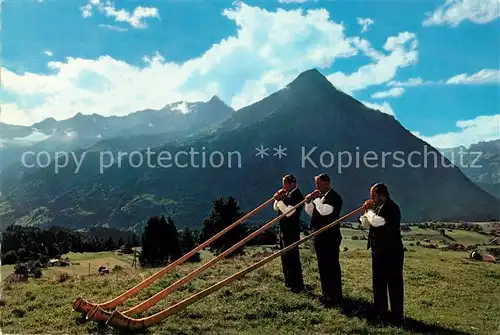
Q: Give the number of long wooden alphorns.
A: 3